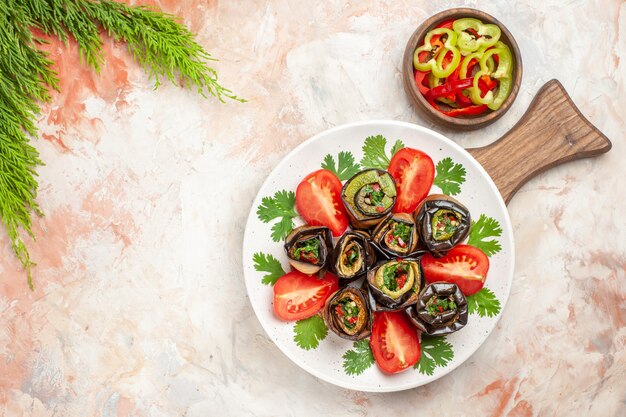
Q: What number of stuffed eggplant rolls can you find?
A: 8